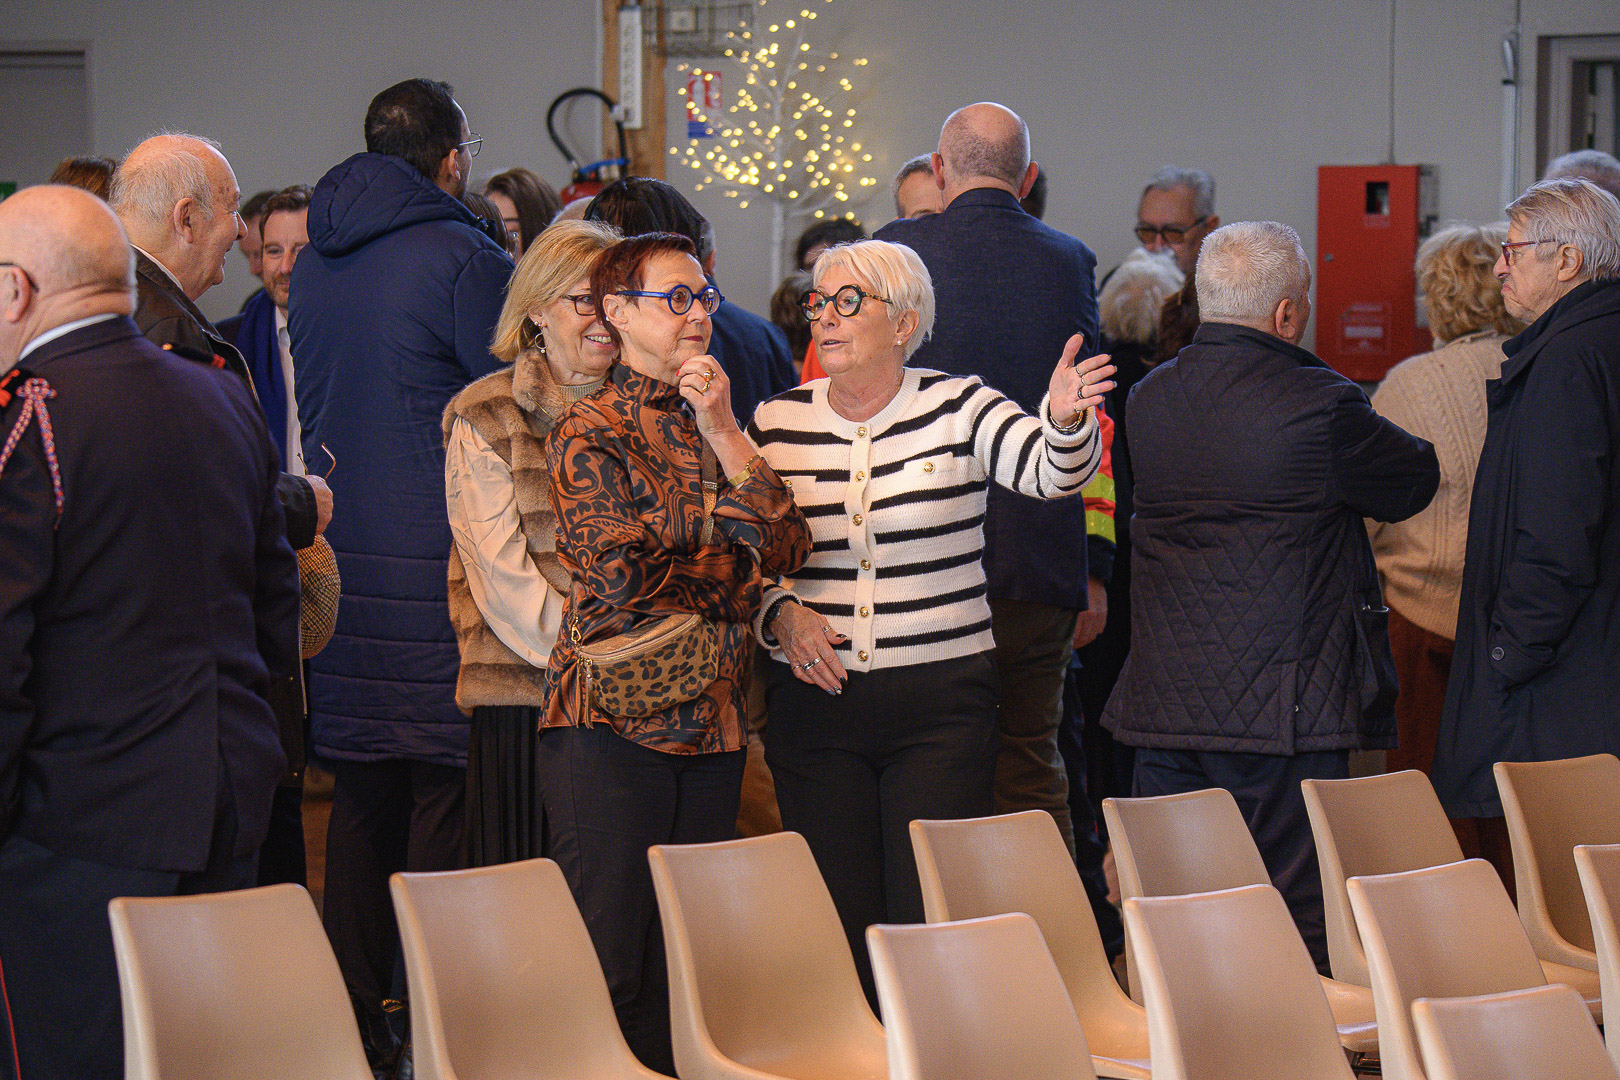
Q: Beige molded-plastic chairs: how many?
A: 12